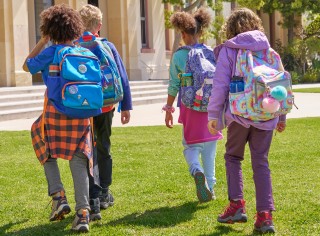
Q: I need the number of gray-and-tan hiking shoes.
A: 2